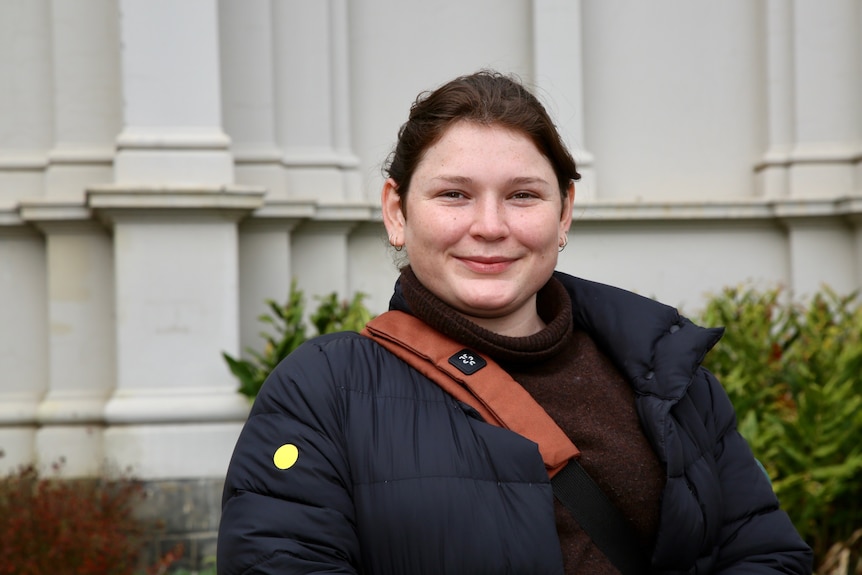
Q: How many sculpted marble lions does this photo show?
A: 0